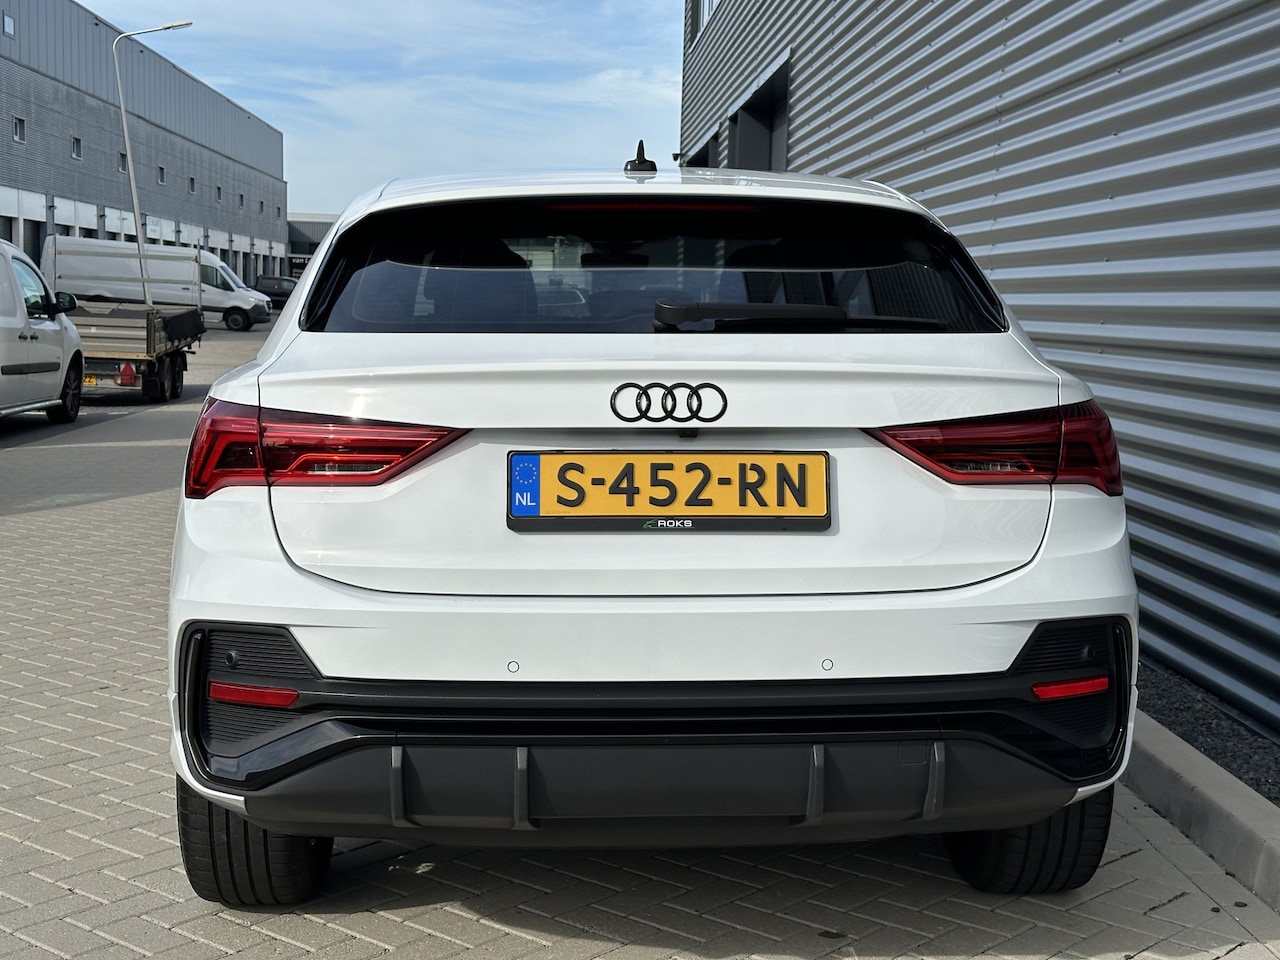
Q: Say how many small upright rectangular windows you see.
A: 10